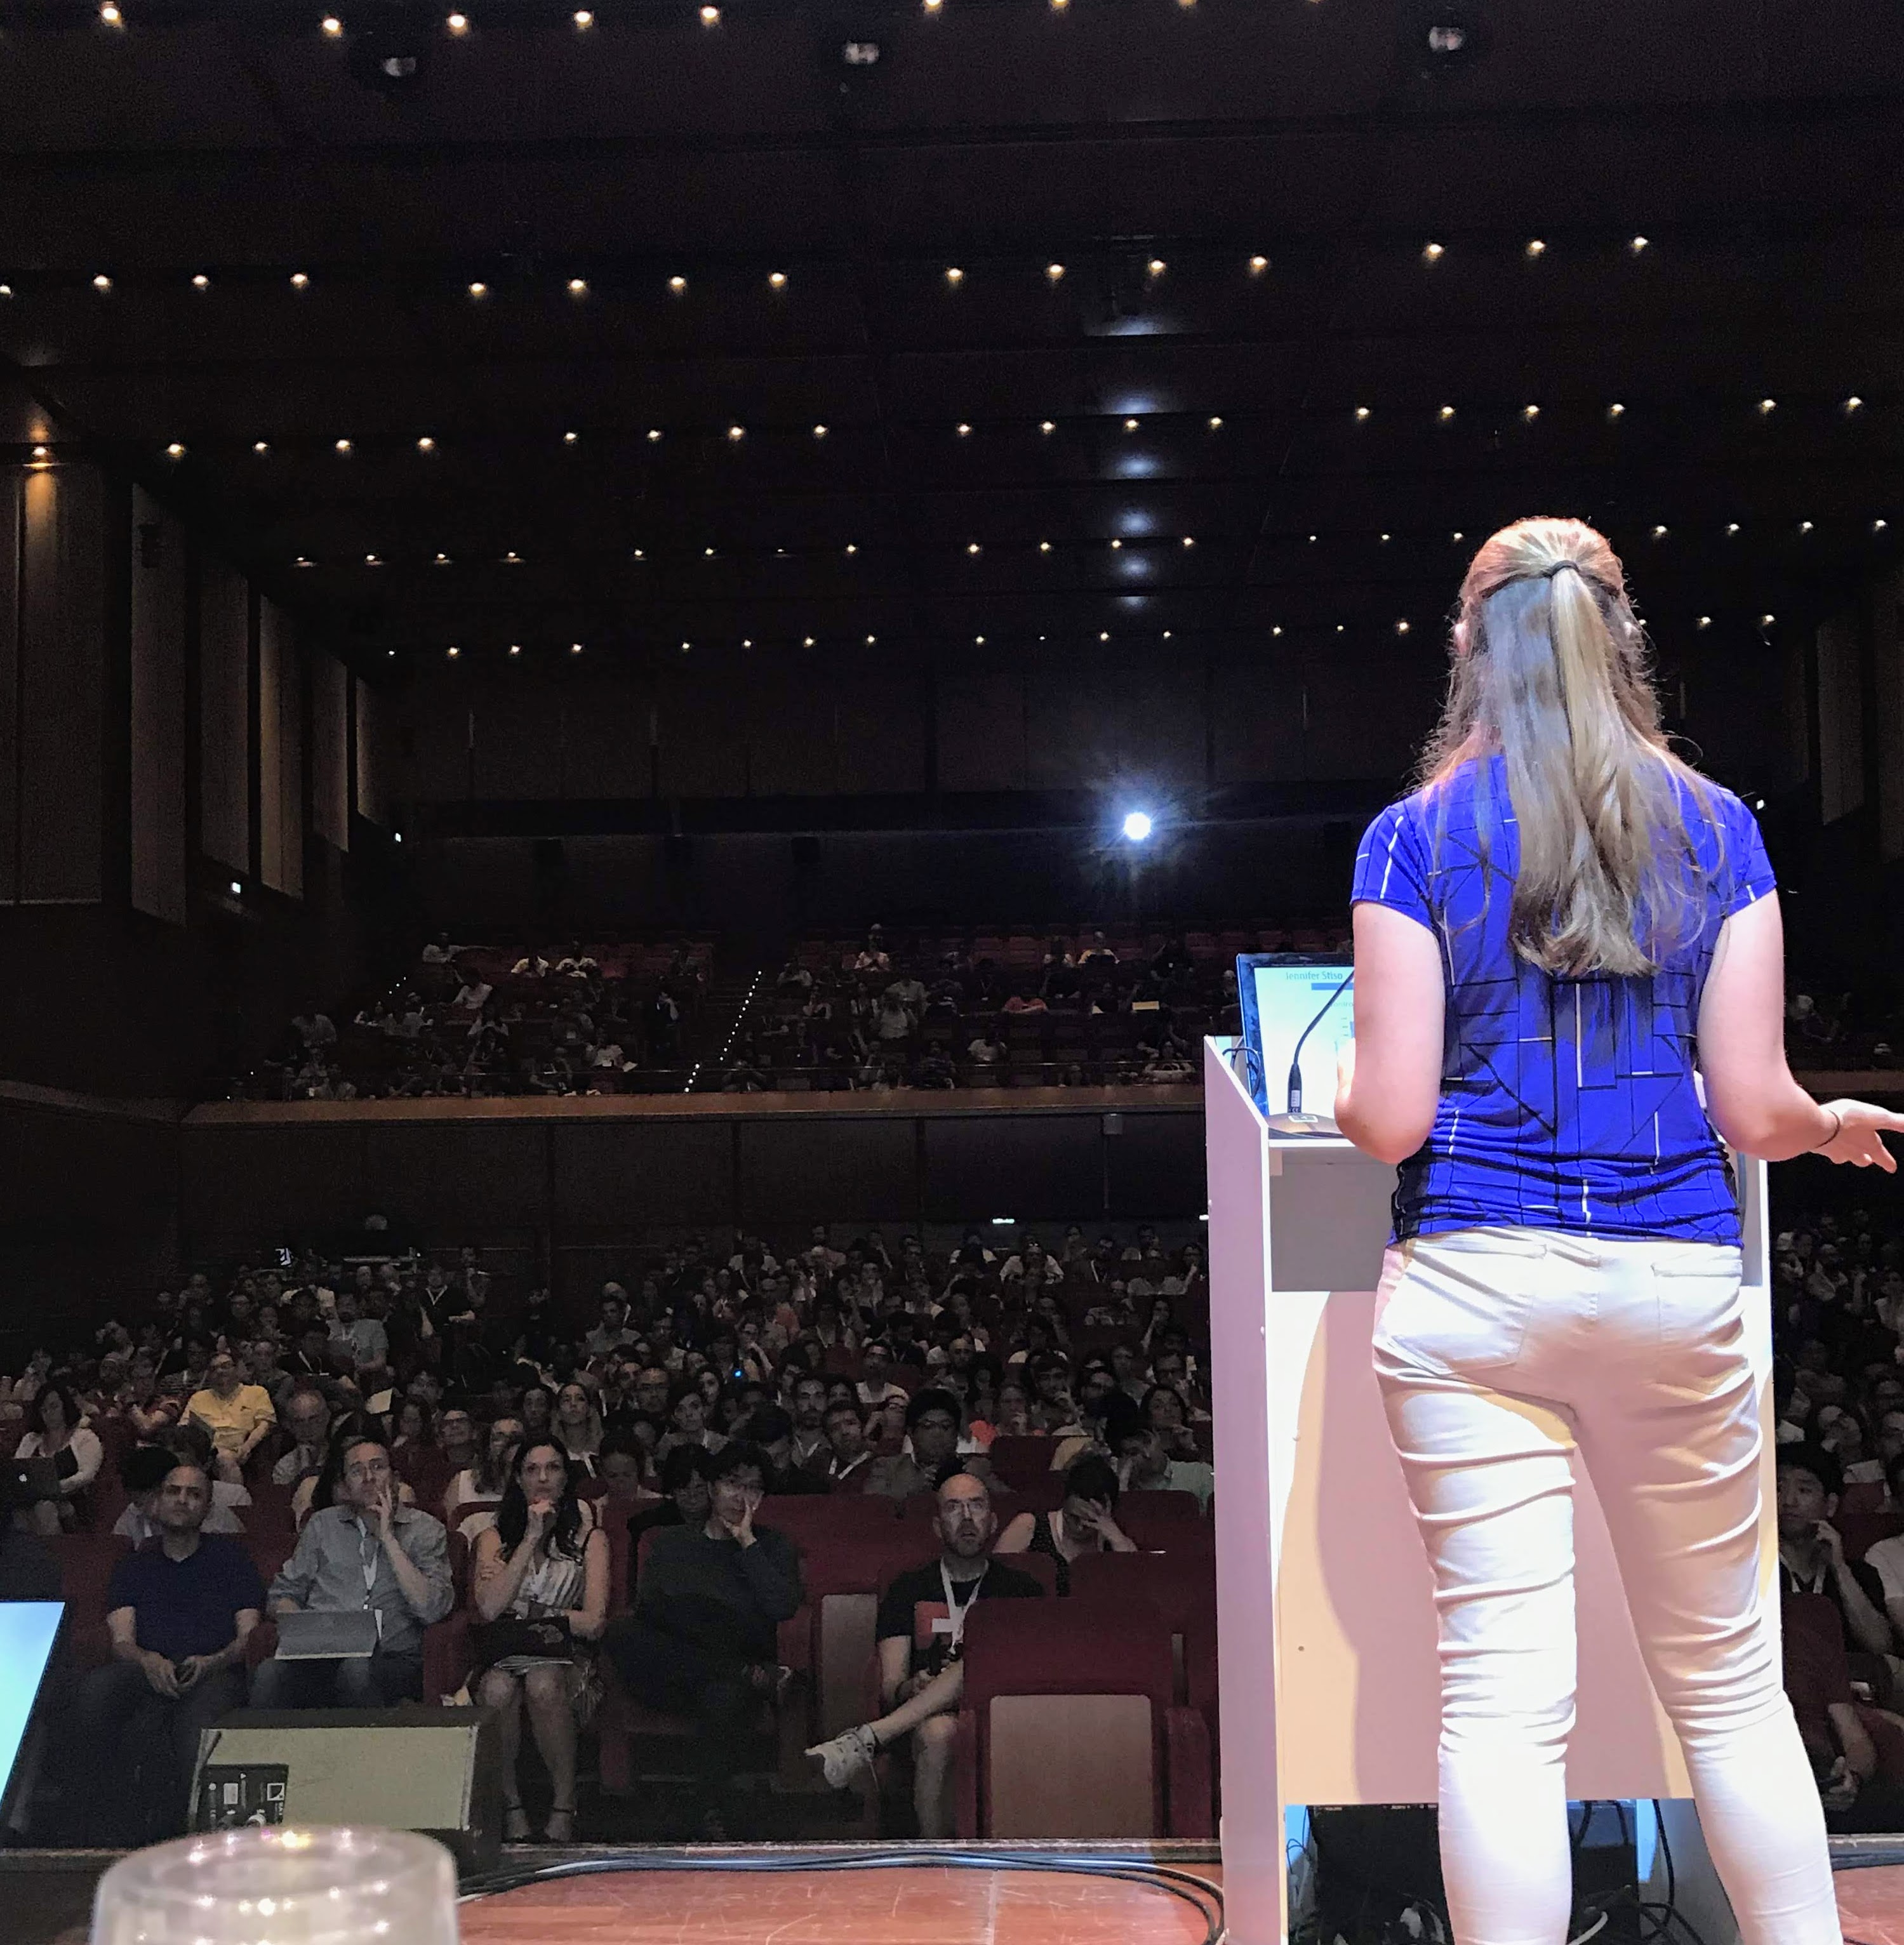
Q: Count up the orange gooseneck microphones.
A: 0